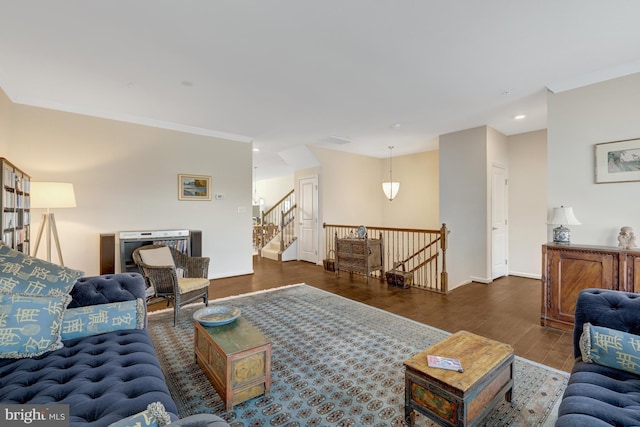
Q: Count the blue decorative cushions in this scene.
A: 5